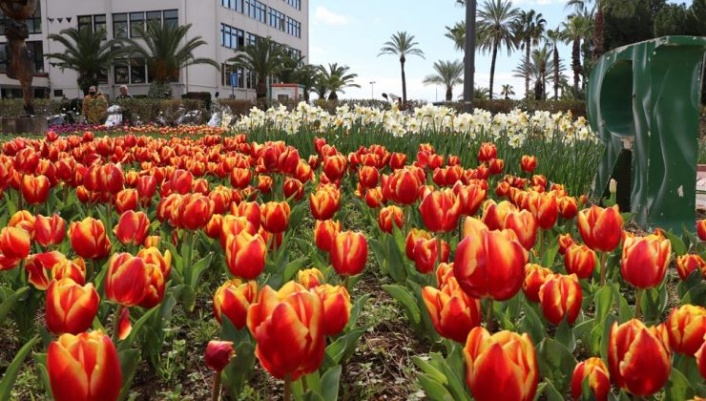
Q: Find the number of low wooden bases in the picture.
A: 1